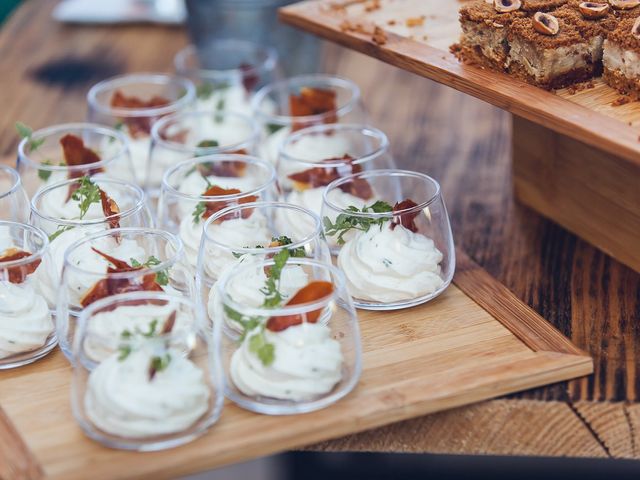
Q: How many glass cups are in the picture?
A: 15